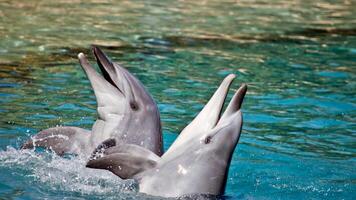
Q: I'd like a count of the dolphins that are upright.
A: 2